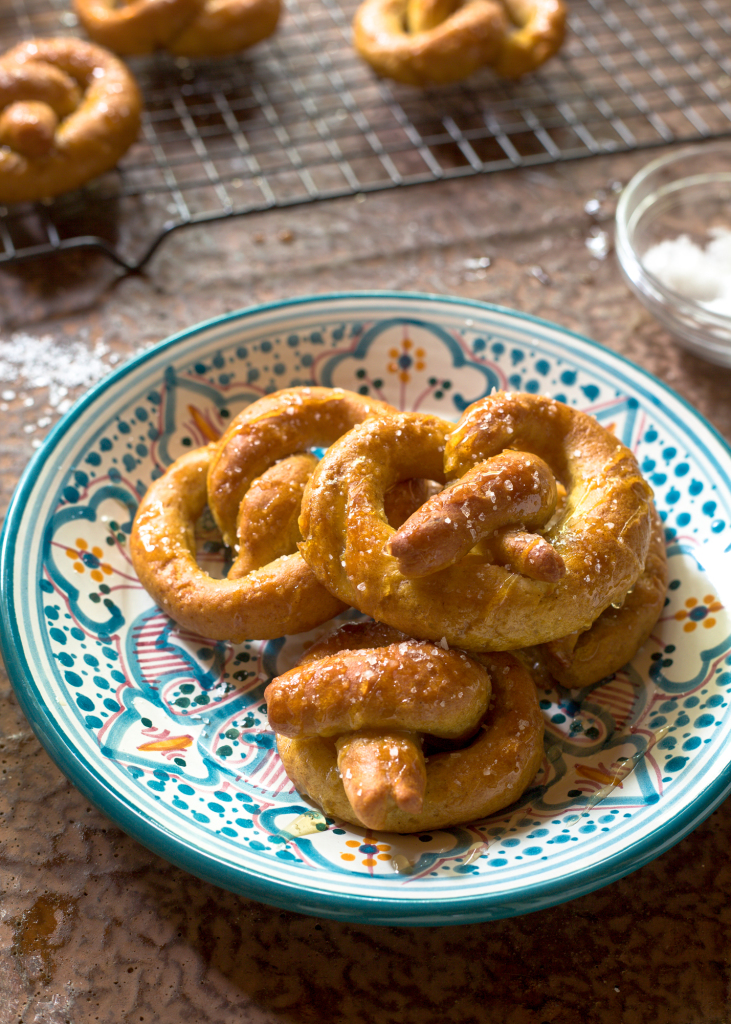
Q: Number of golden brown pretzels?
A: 7